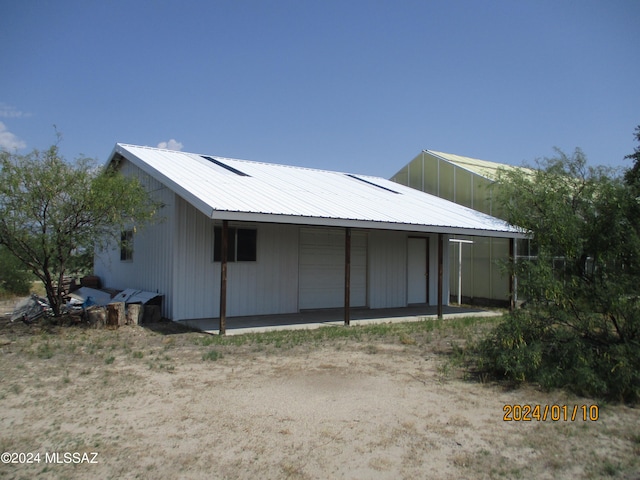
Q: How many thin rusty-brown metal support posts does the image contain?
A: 4